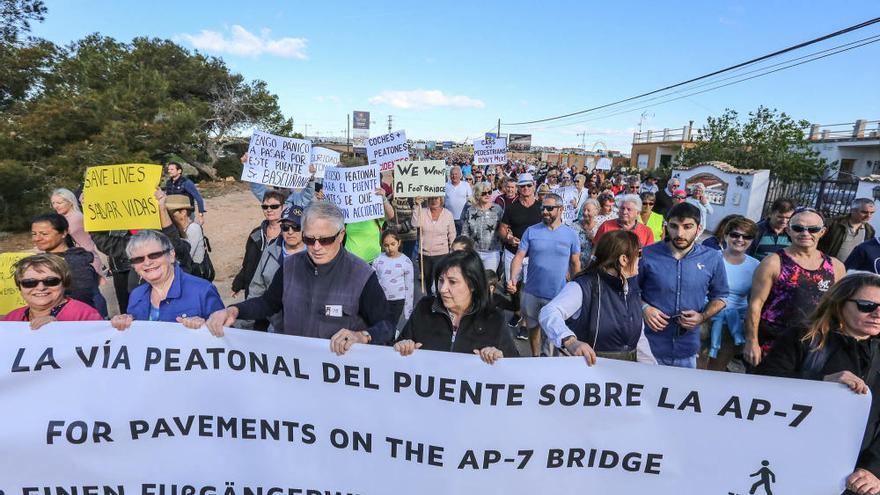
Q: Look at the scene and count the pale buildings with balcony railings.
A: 2